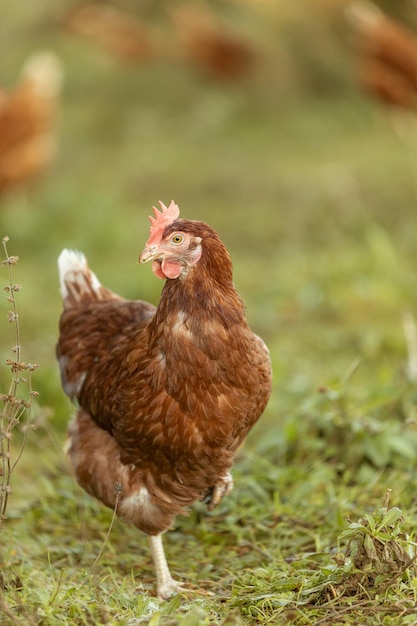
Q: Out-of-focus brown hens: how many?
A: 4